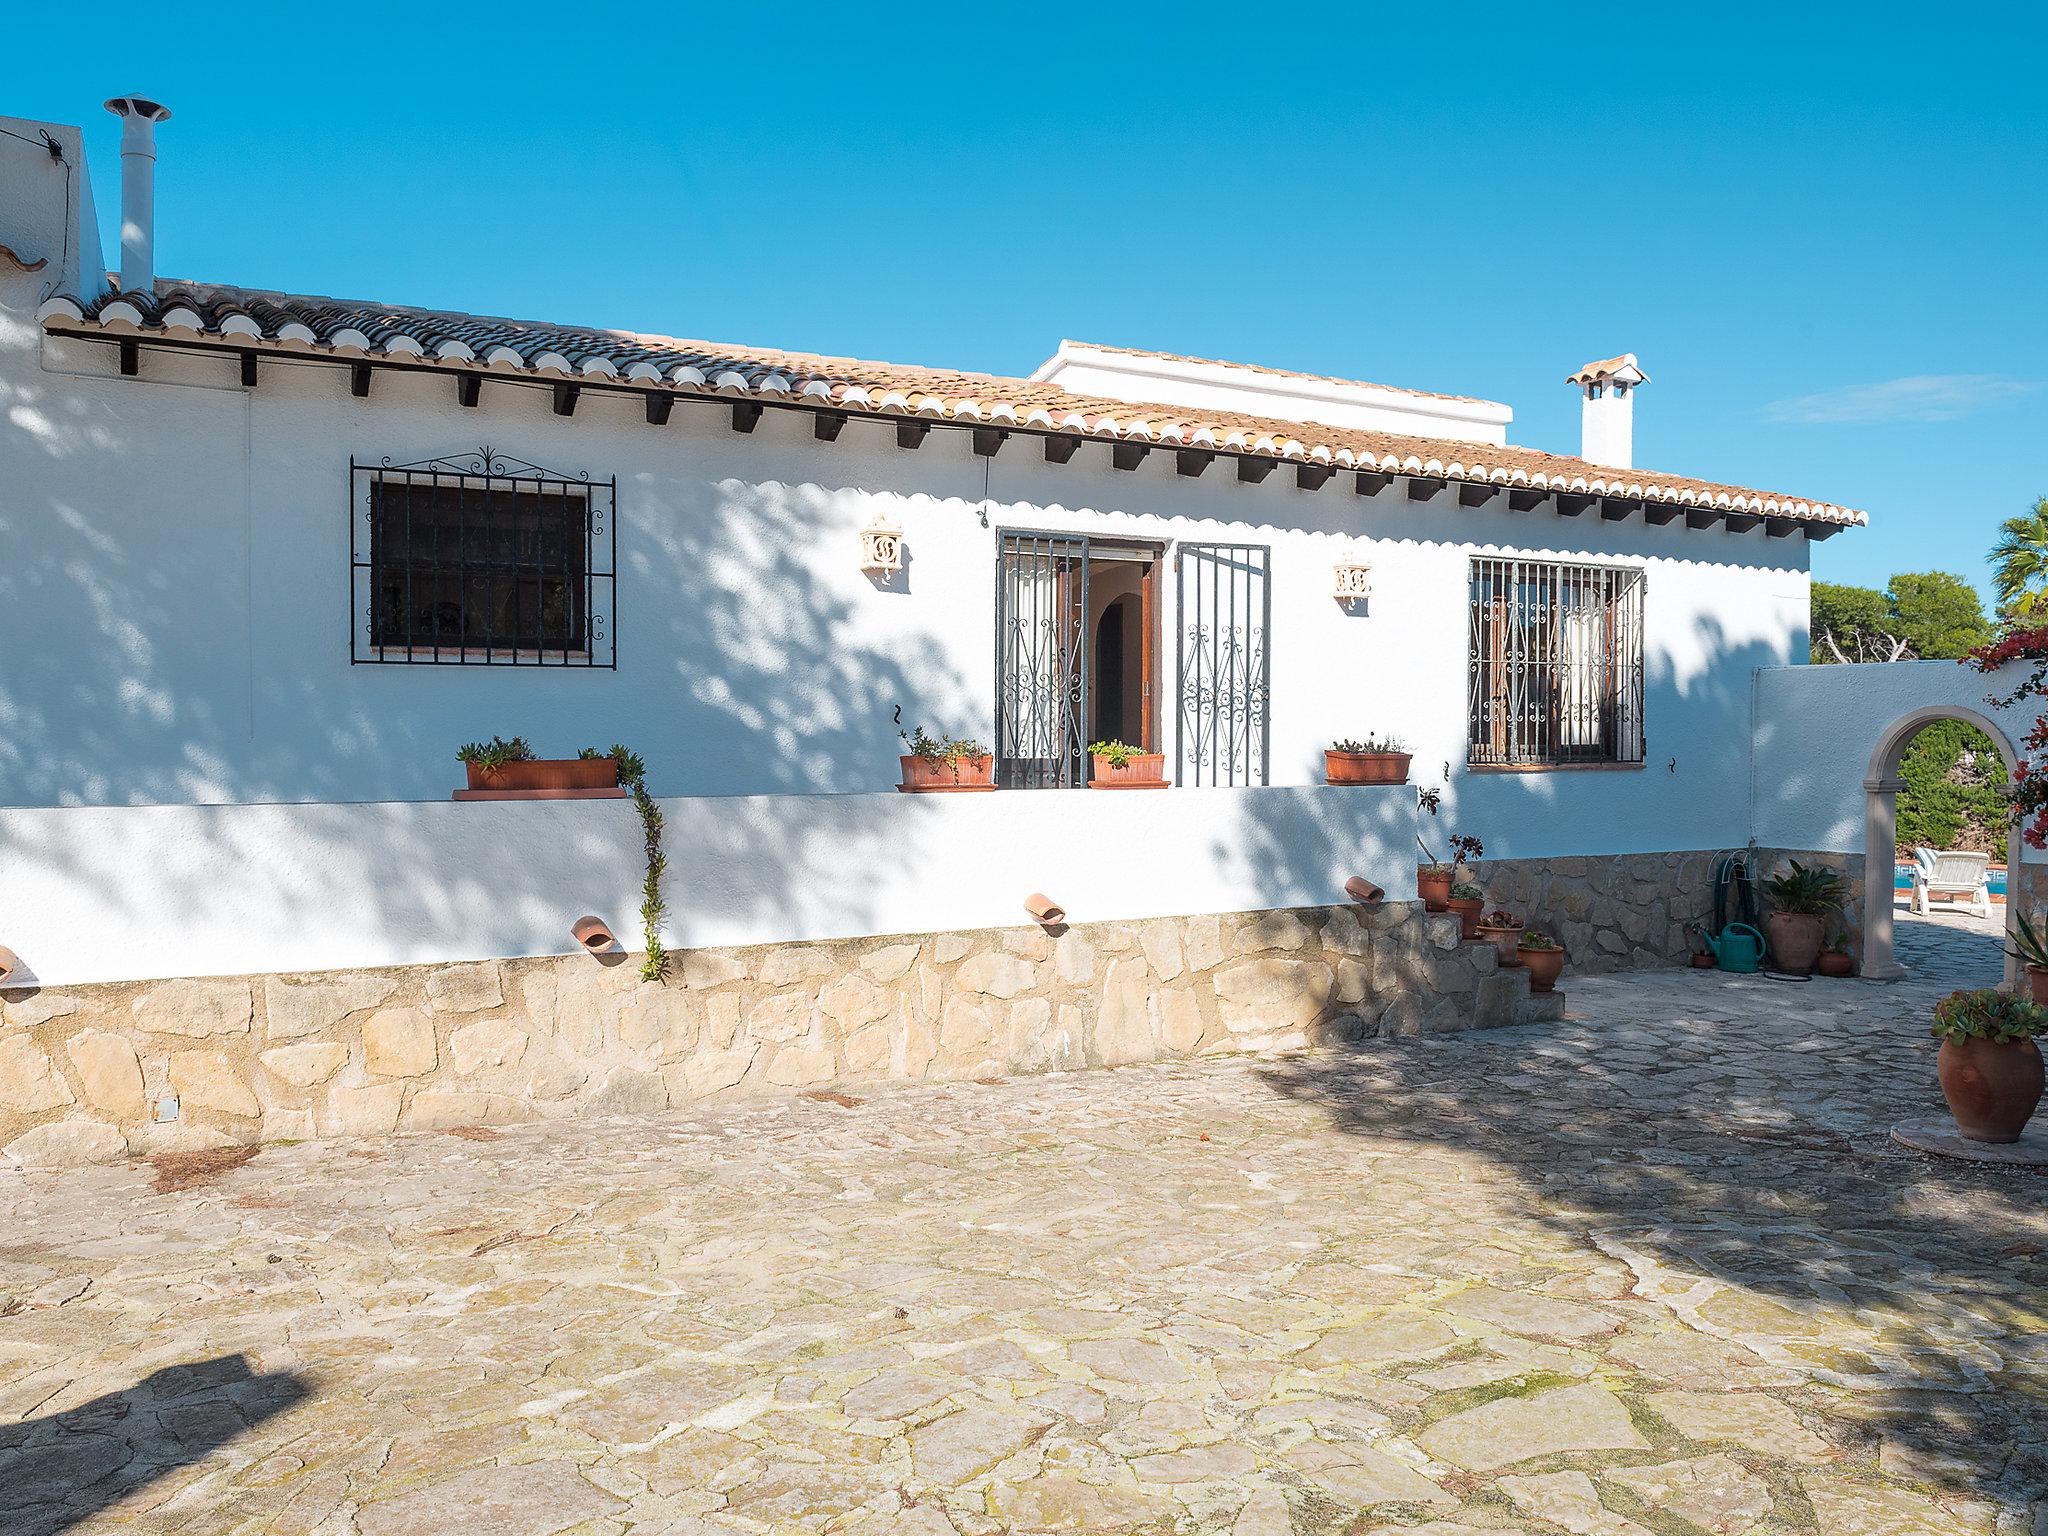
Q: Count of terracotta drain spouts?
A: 4